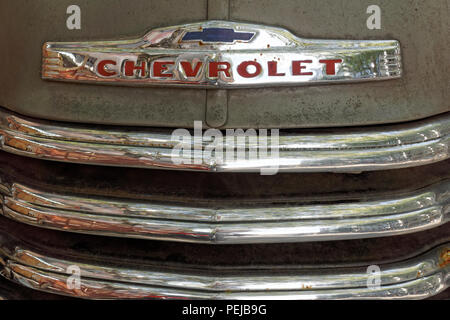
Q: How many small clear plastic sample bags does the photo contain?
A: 0